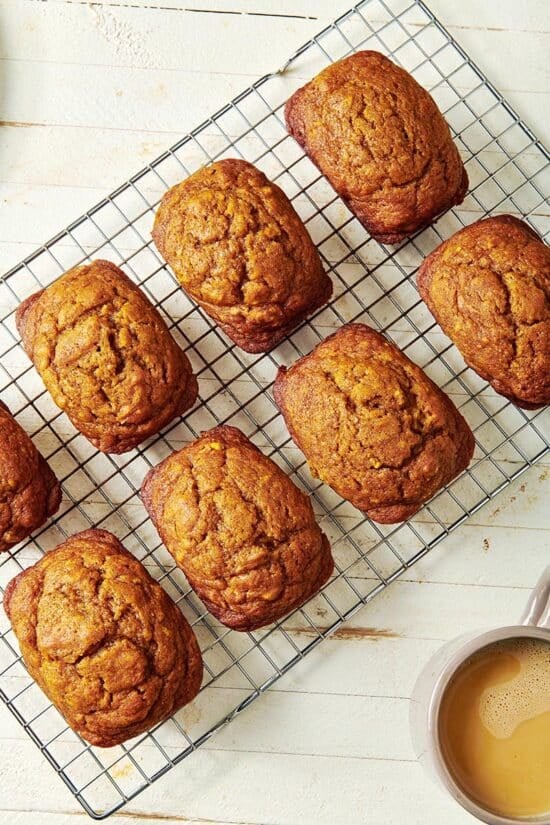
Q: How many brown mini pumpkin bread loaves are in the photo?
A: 8